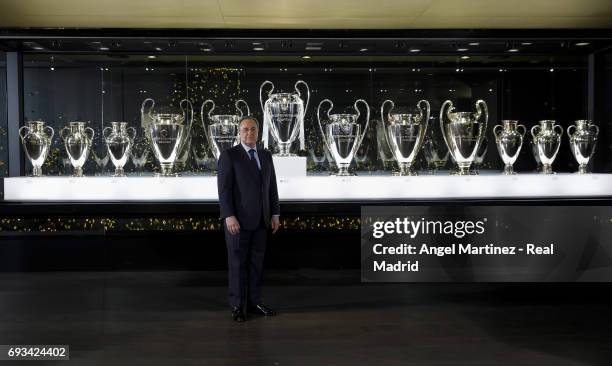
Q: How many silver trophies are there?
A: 12